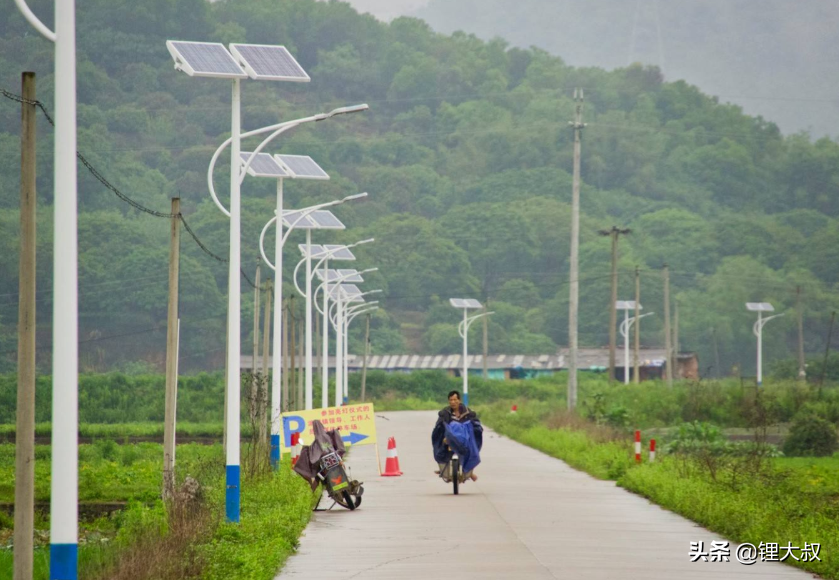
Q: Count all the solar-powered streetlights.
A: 11